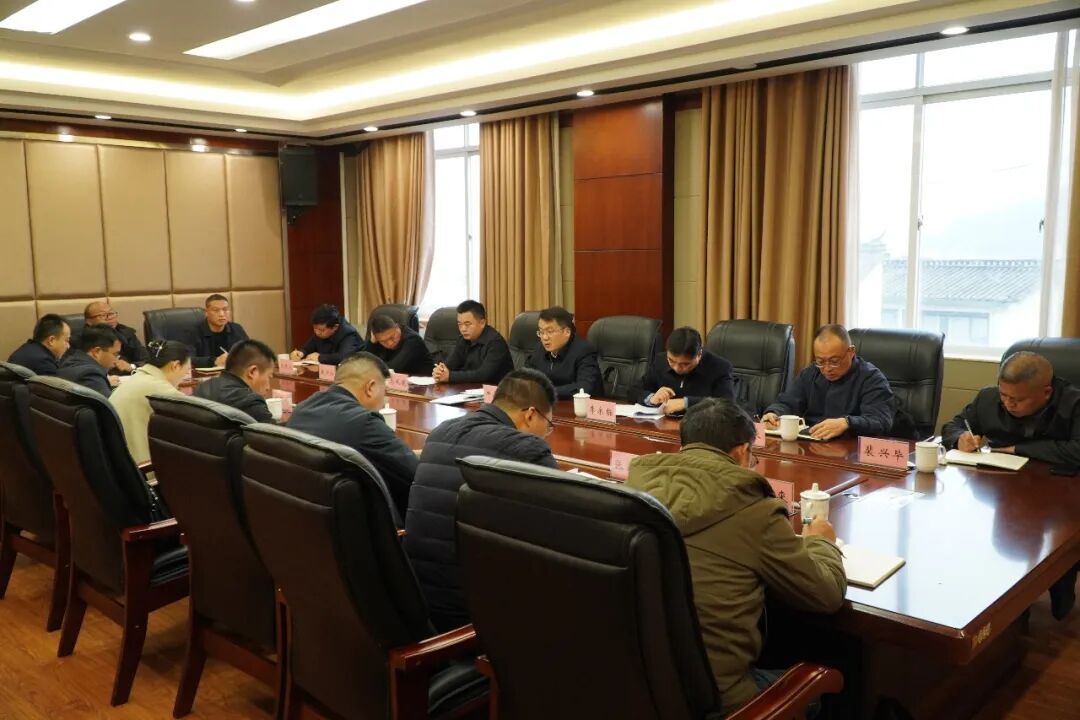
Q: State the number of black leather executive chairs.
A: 14